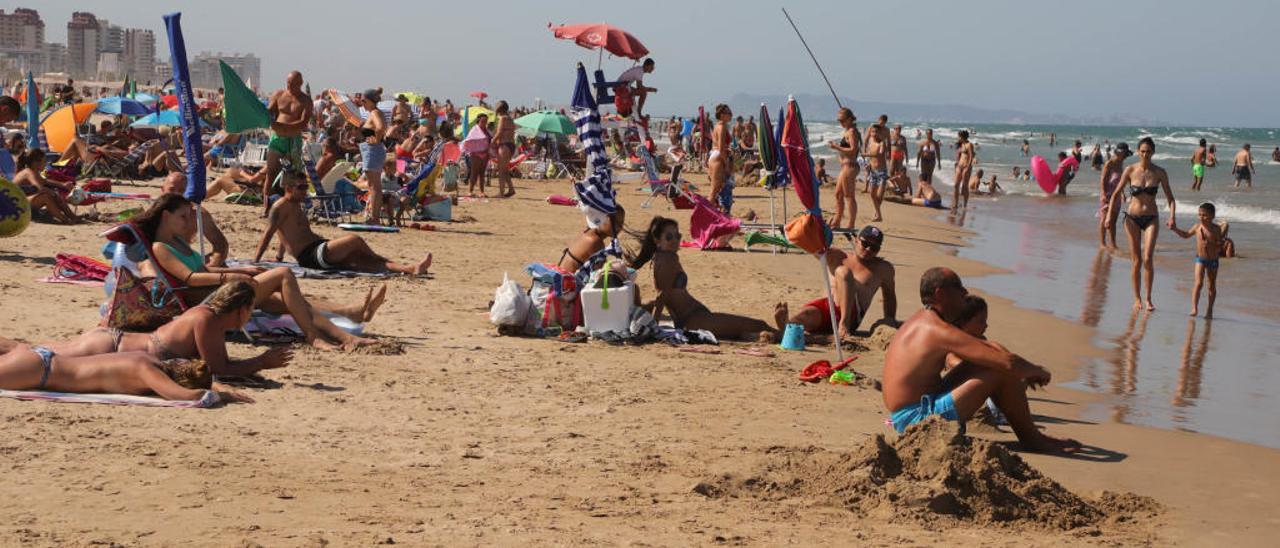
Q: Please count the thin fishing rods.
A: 1